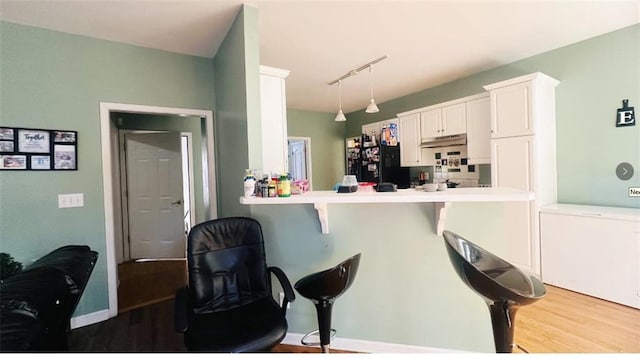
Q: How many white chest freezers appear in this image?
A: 1